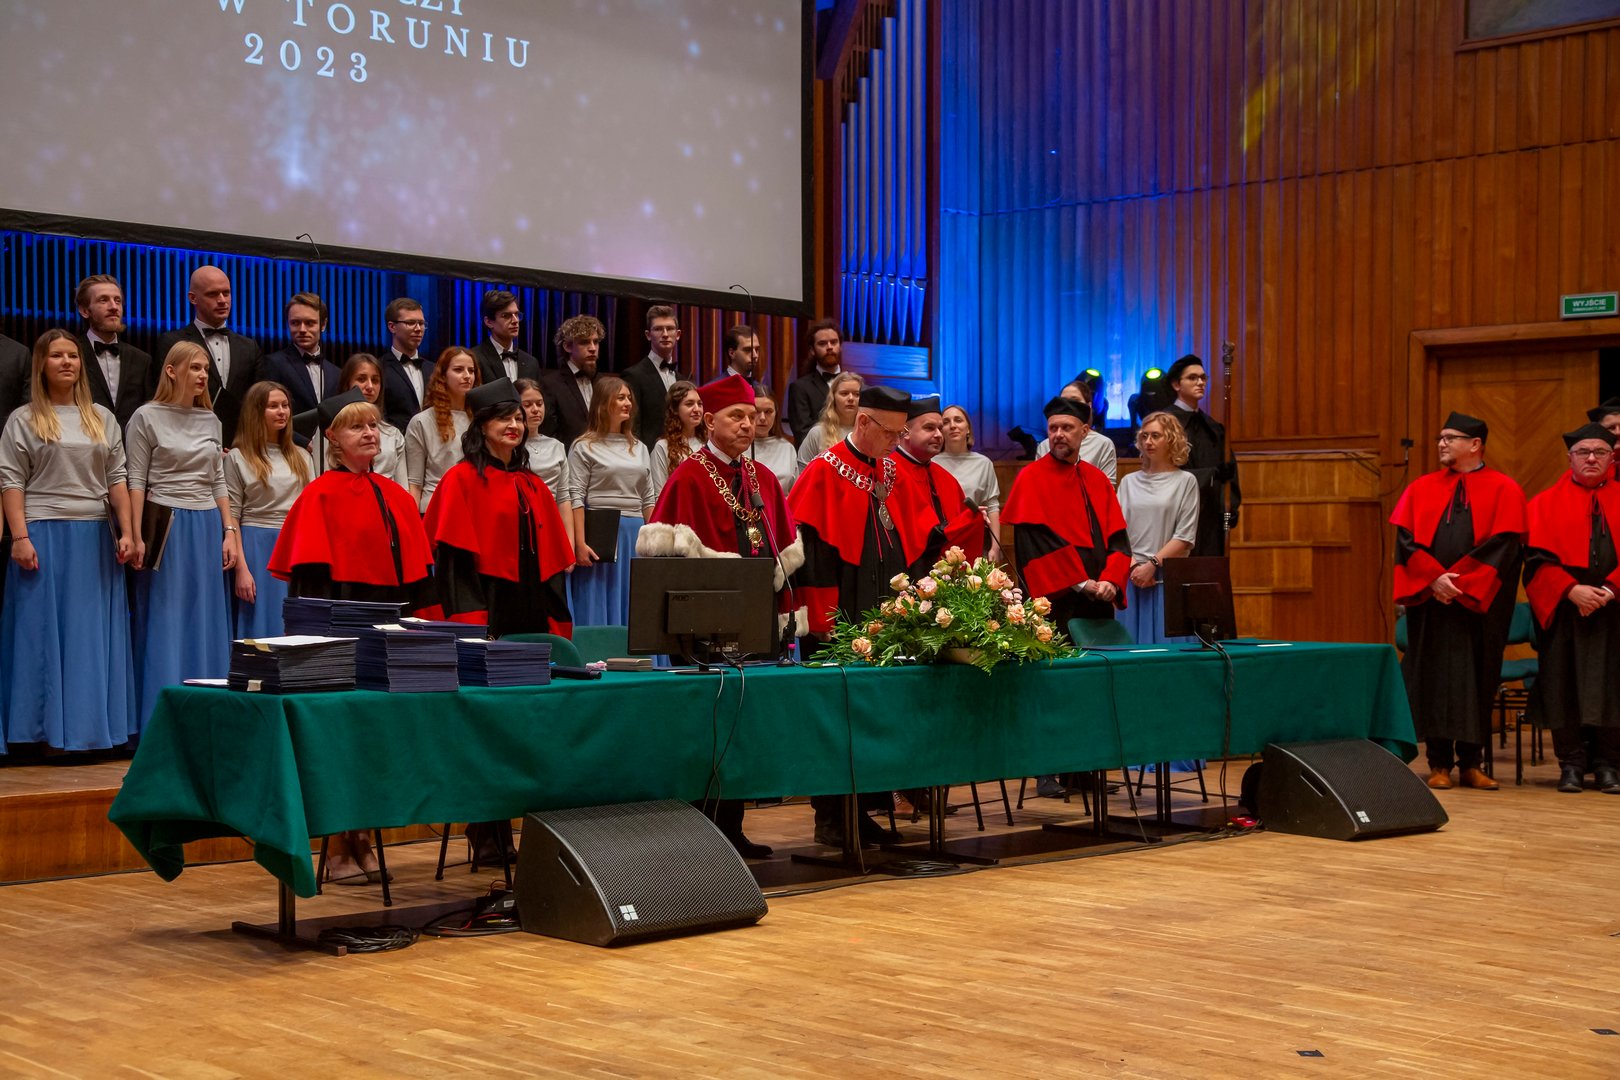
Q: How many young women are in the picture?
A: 13